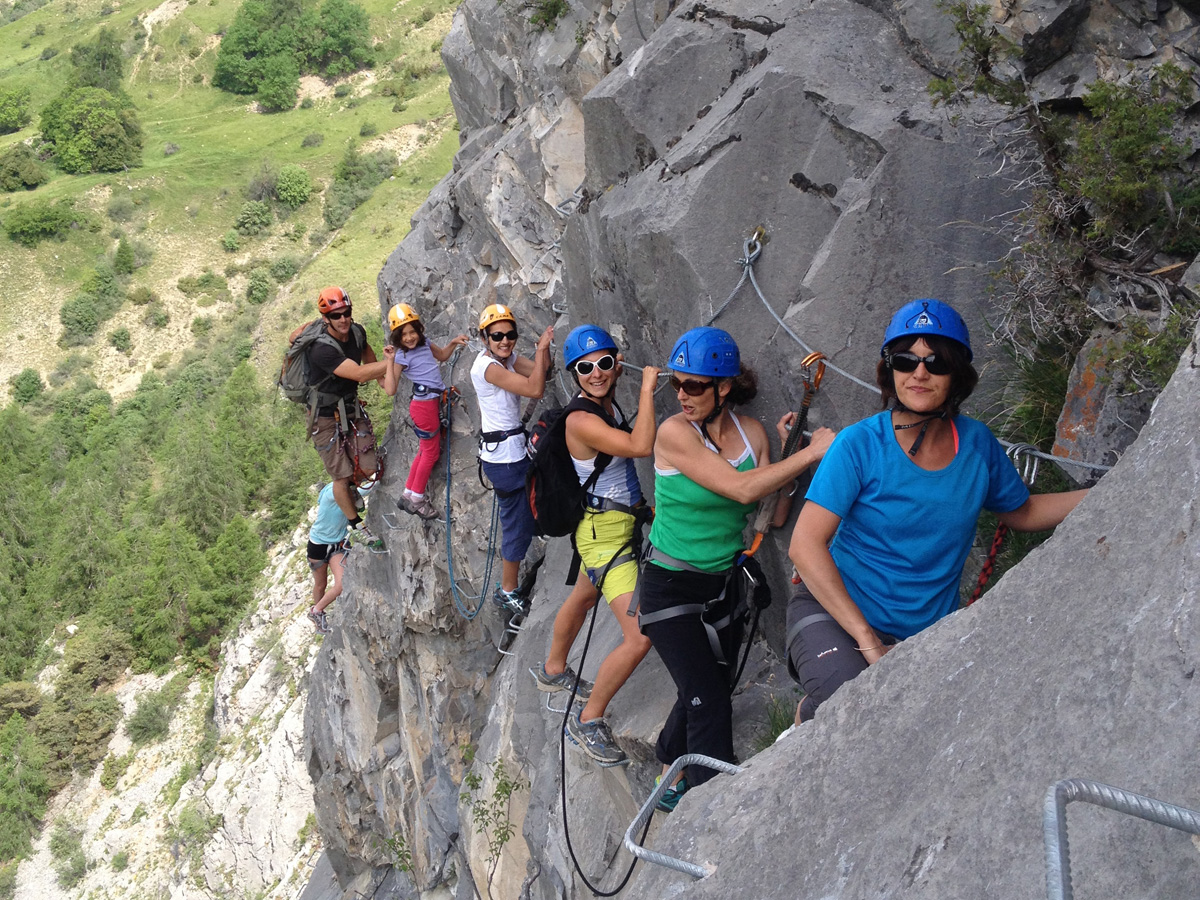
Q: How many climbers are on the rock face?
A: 7